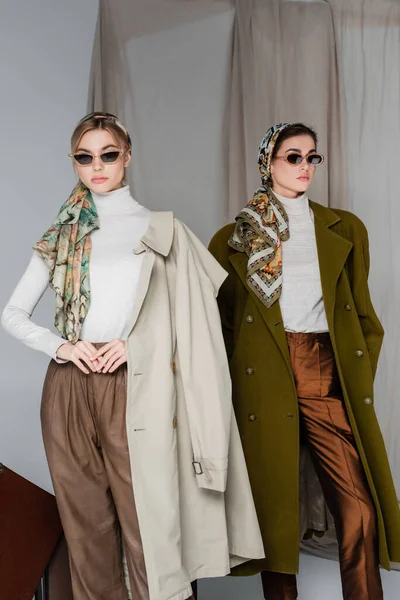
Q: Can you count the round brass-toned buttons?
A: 6